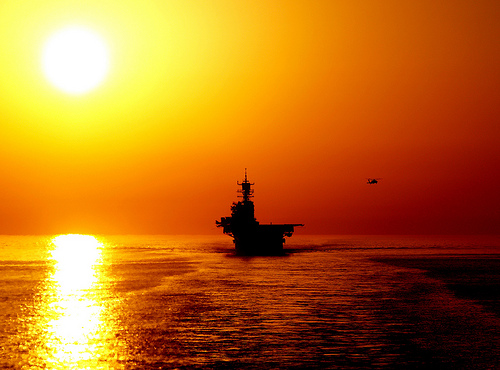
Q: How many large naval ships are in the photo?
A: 1